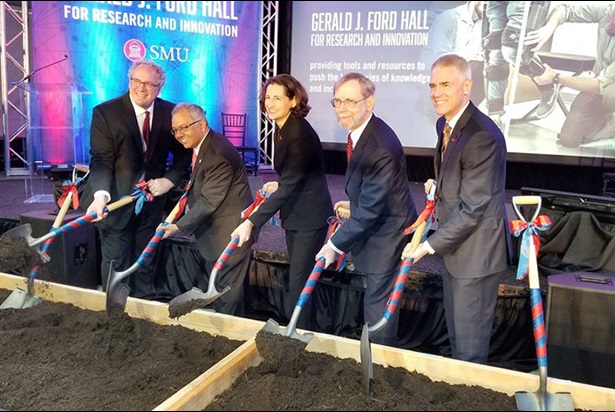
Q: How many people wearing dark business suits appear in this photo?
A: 5